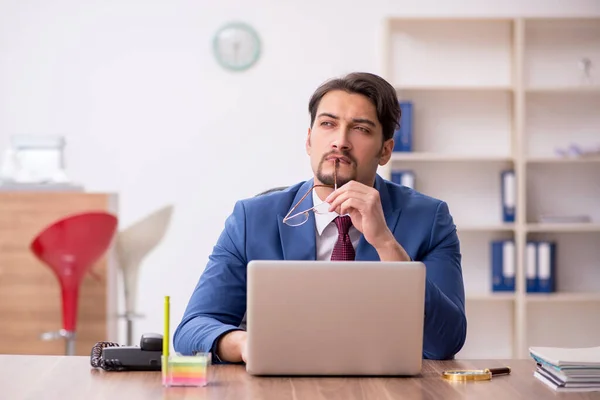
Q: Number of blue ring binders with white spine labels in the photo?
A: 5